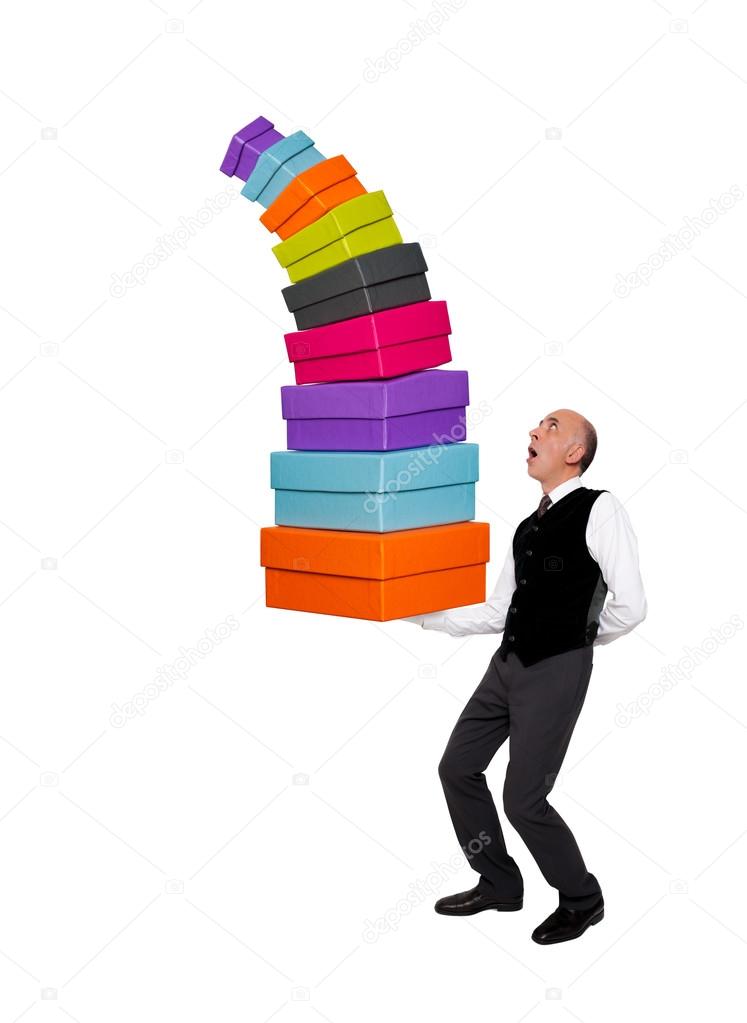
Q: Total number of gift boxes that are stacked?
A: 9